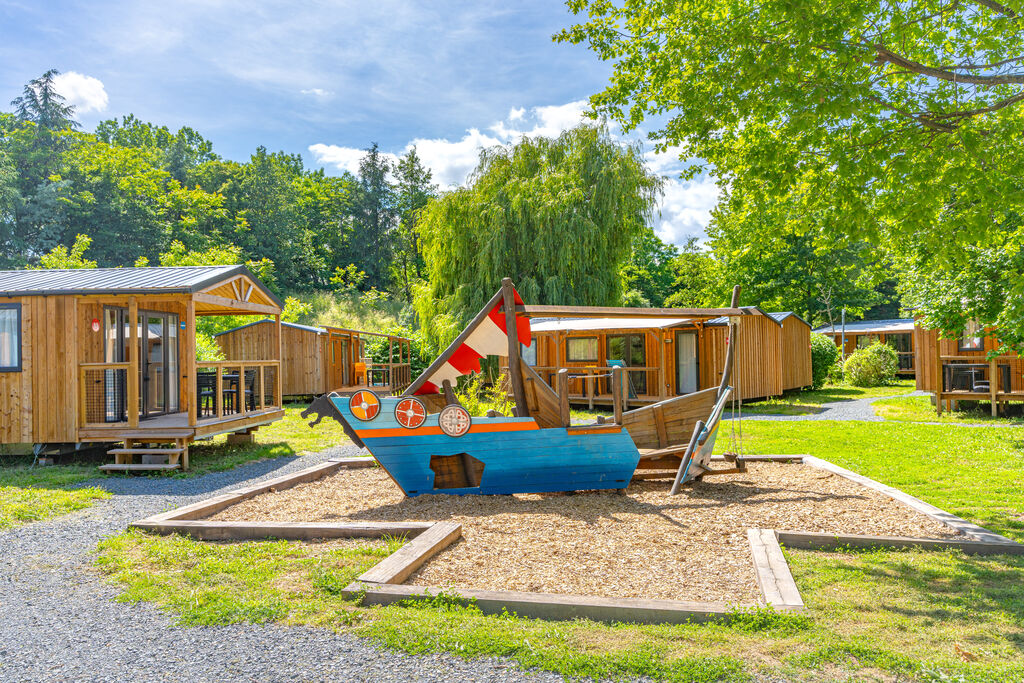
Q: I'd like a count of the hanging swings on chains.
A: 1